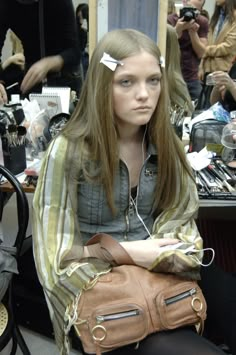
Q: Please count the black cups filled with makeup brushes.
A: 1